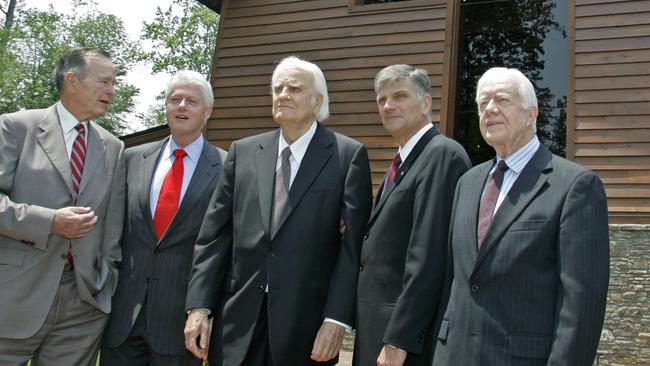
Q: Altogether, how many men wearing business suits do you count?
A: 5